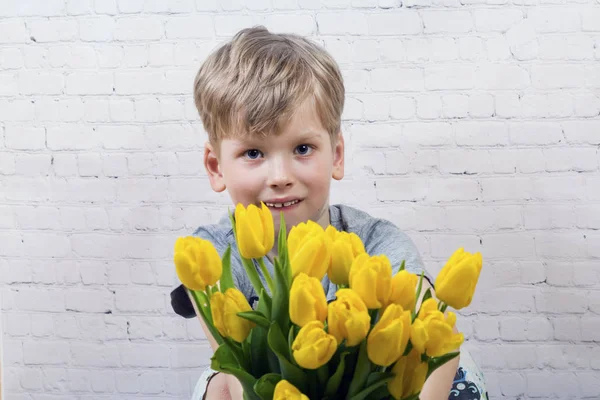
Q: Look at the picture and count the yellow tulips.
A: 15